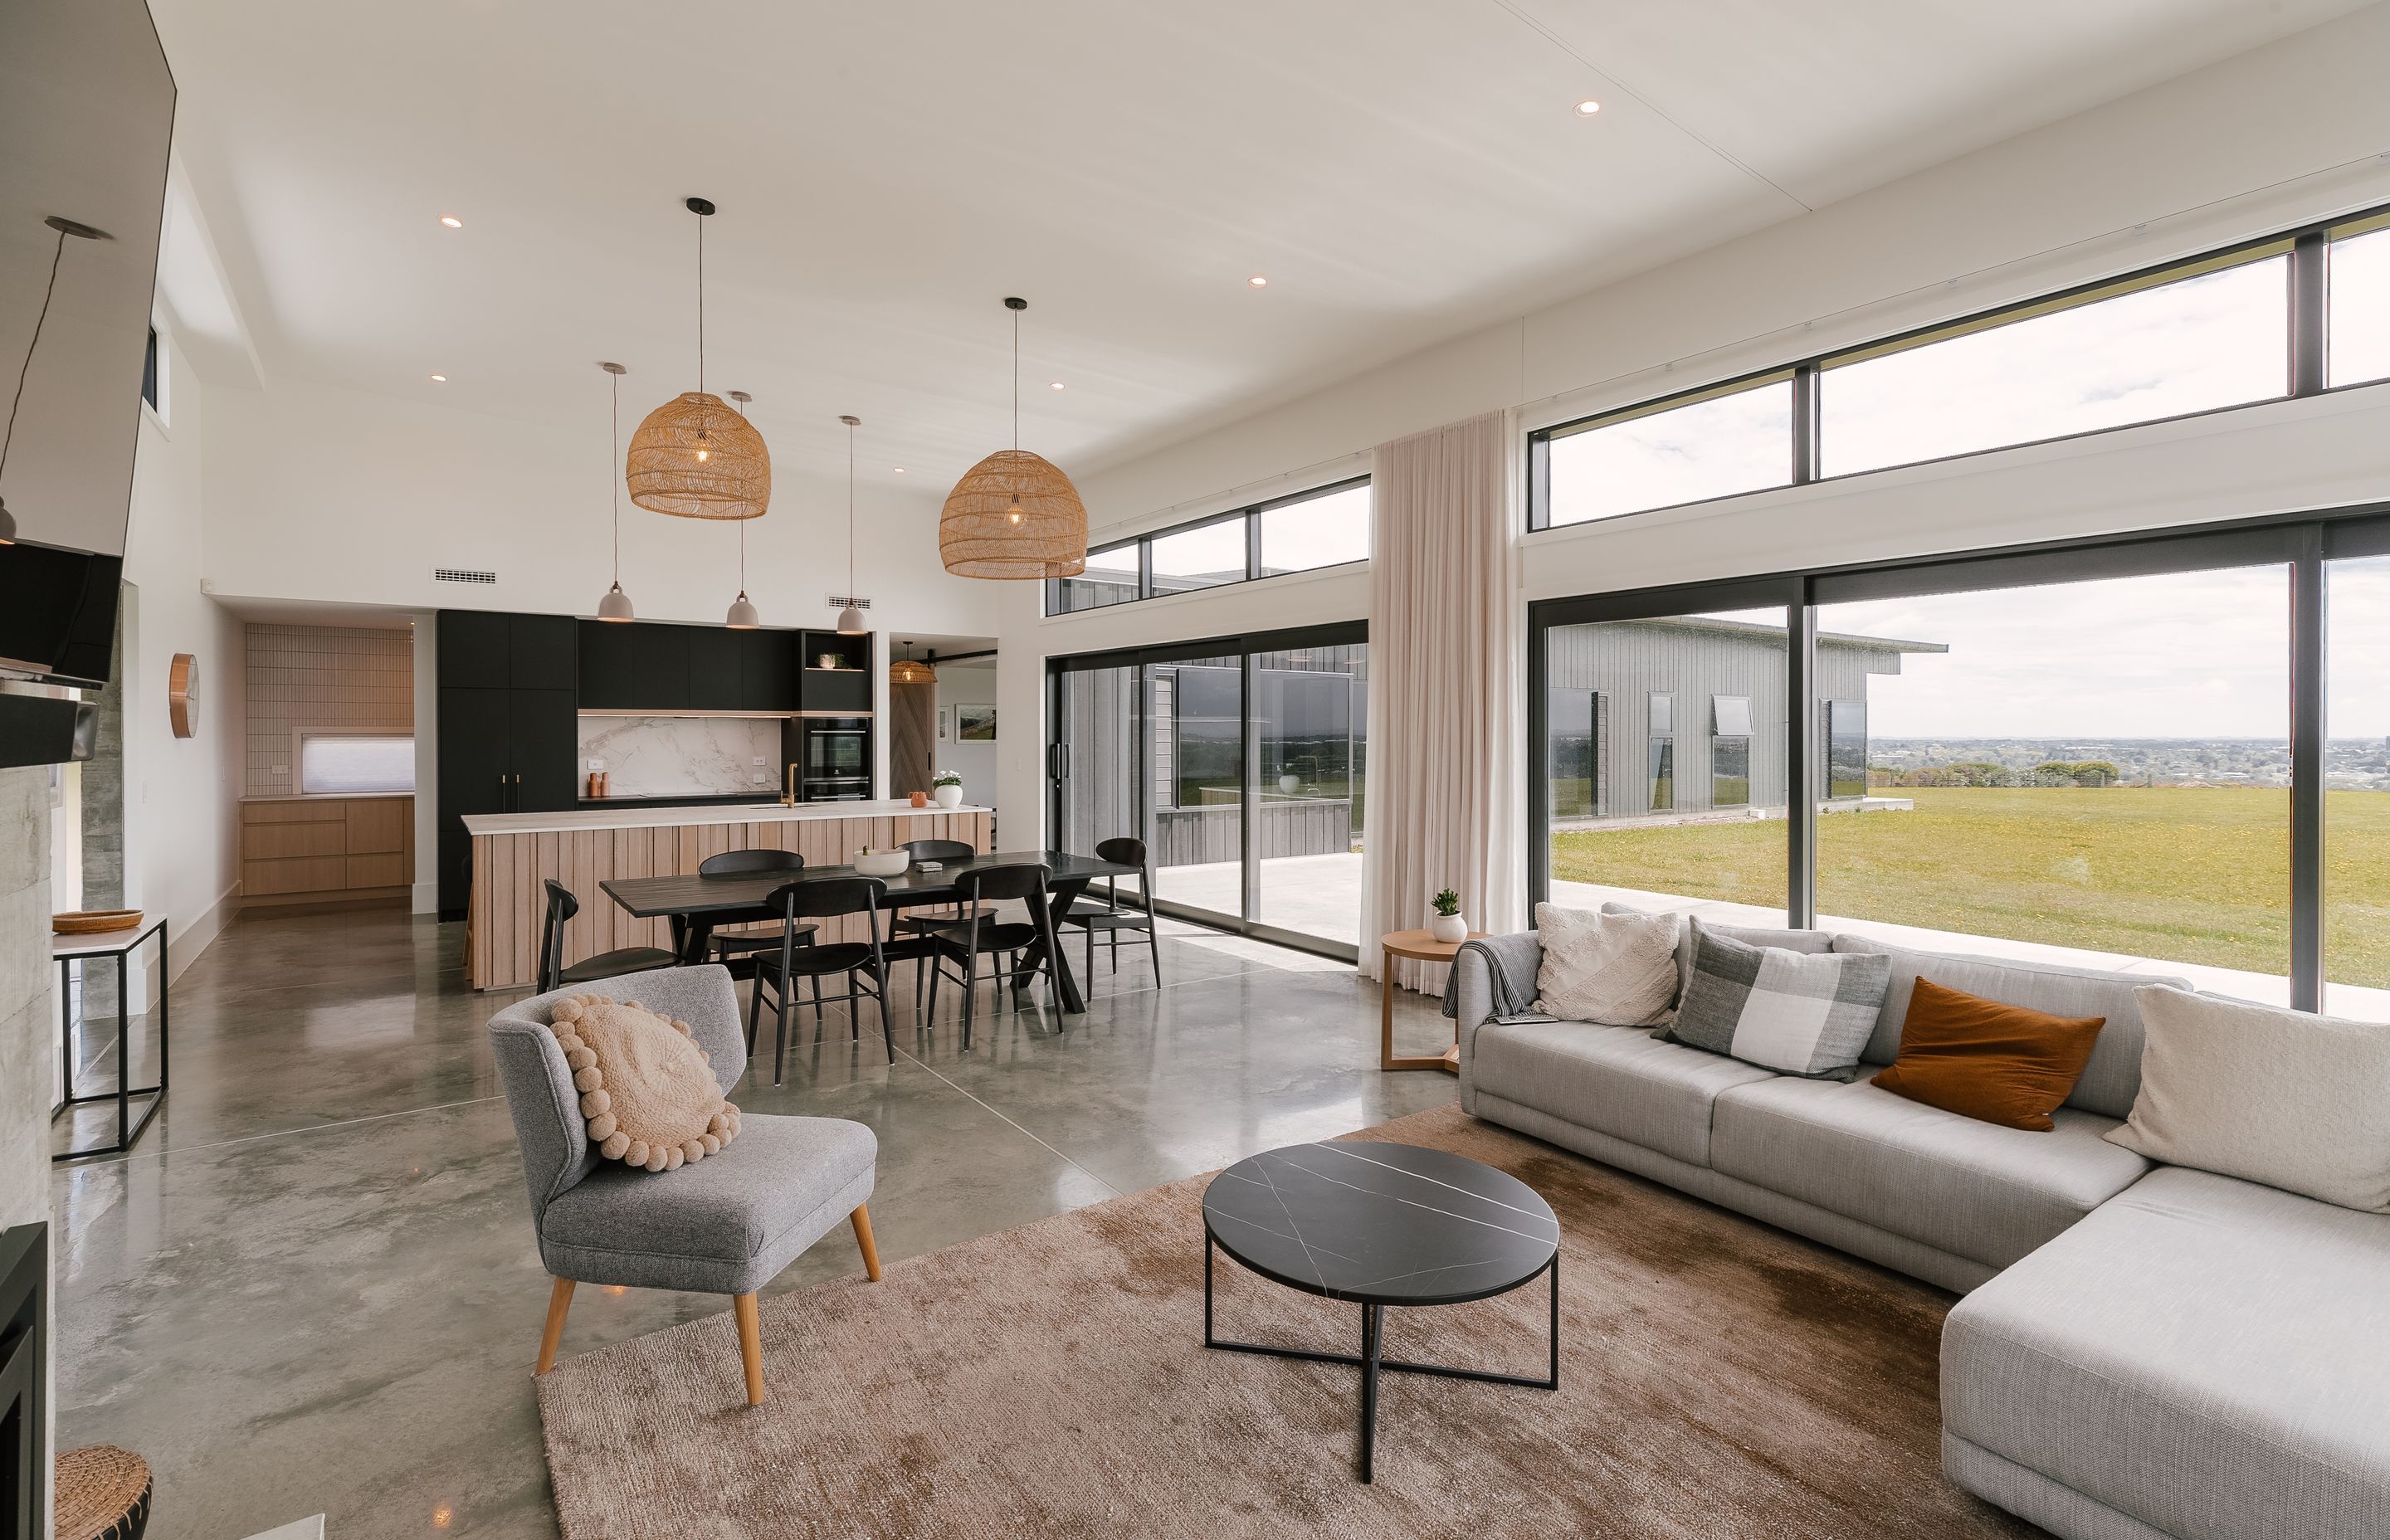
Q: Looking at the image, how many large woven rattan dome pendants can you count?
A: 2